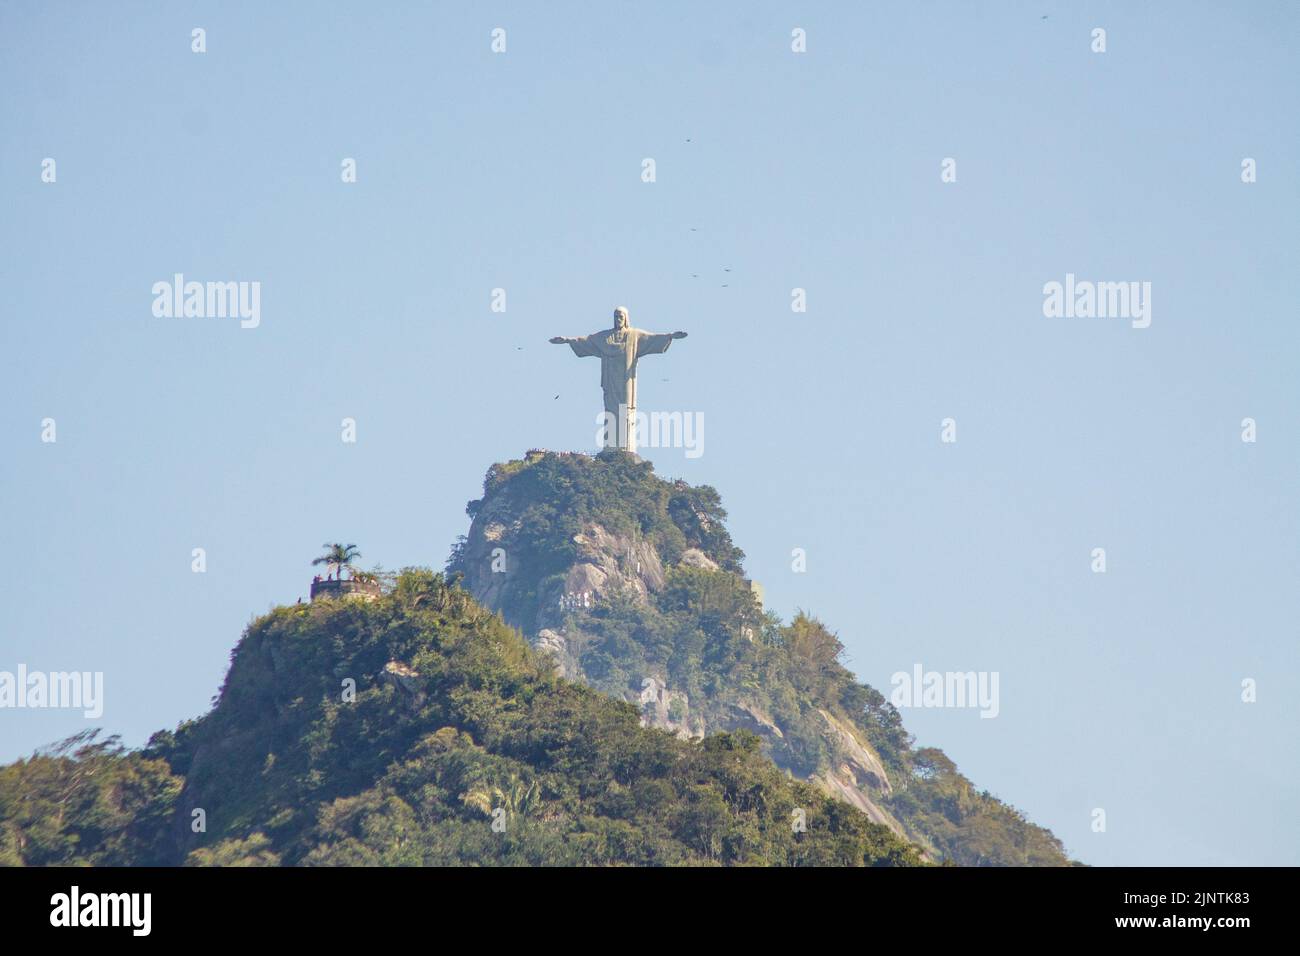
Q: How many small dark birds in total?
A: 9